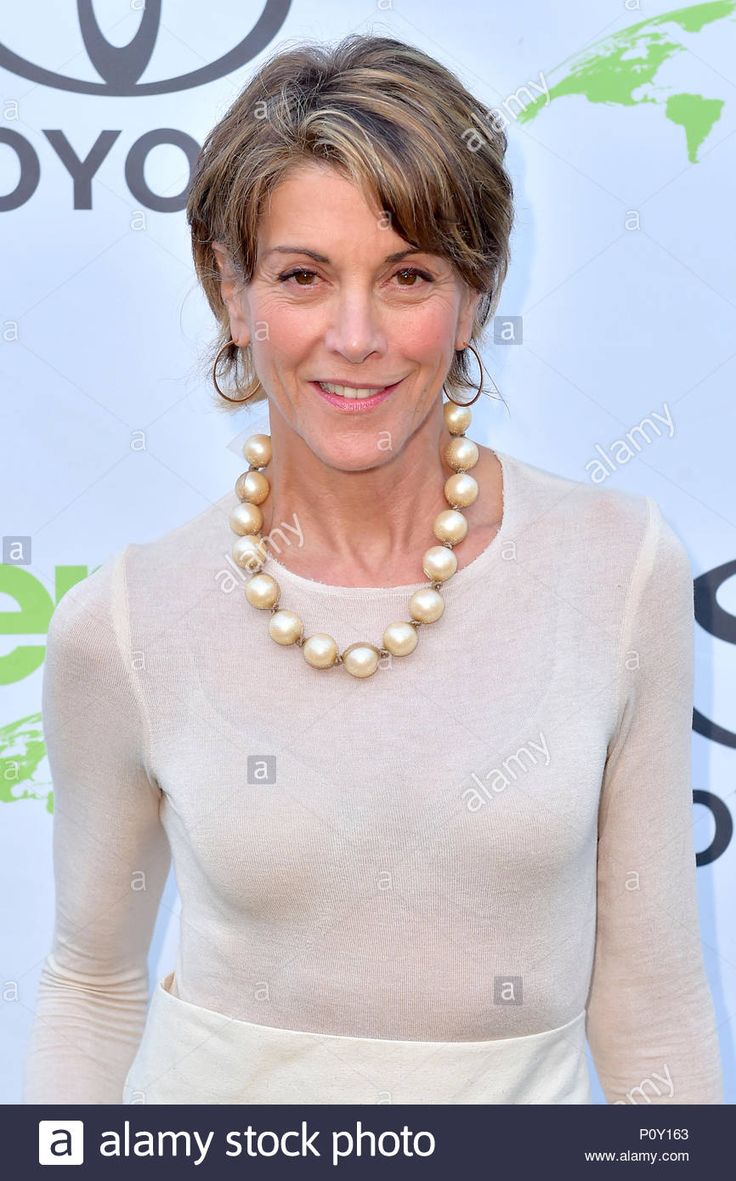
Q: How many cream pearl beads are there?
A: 15